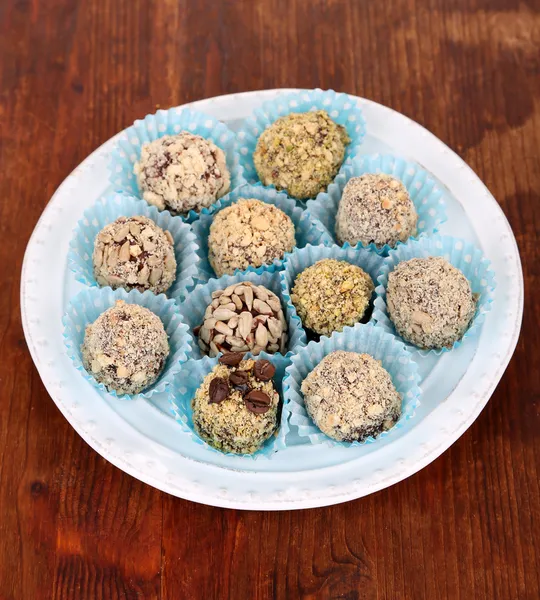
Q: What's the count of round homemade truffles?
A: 11